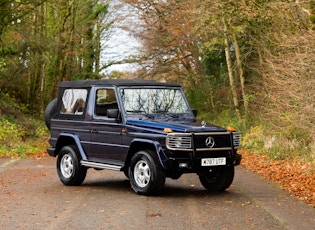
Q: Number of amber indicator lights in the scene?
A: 3